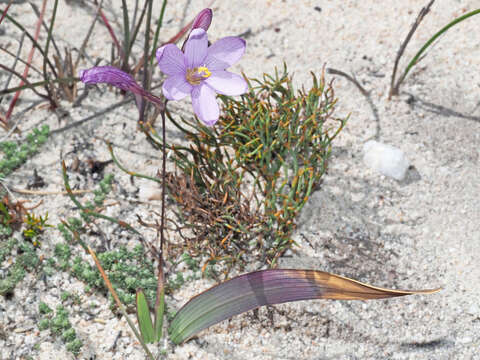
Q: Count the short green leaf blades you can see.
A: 2